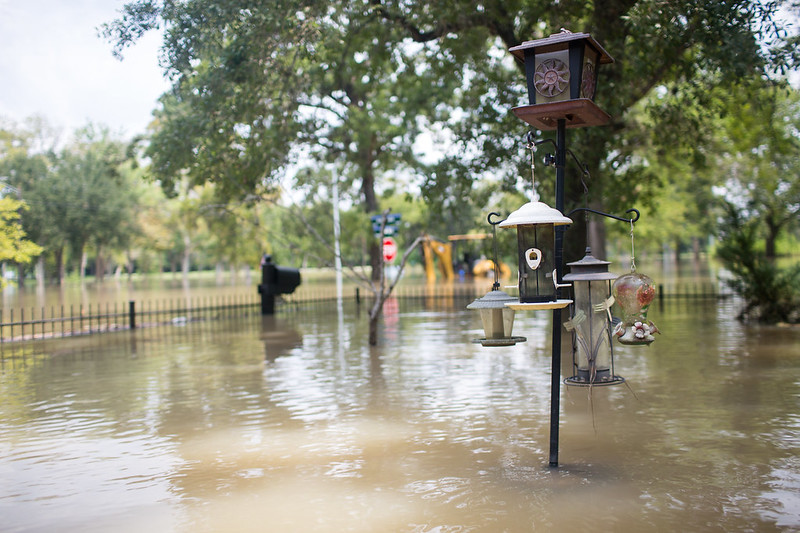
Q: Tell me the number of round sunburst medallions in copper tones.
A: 2